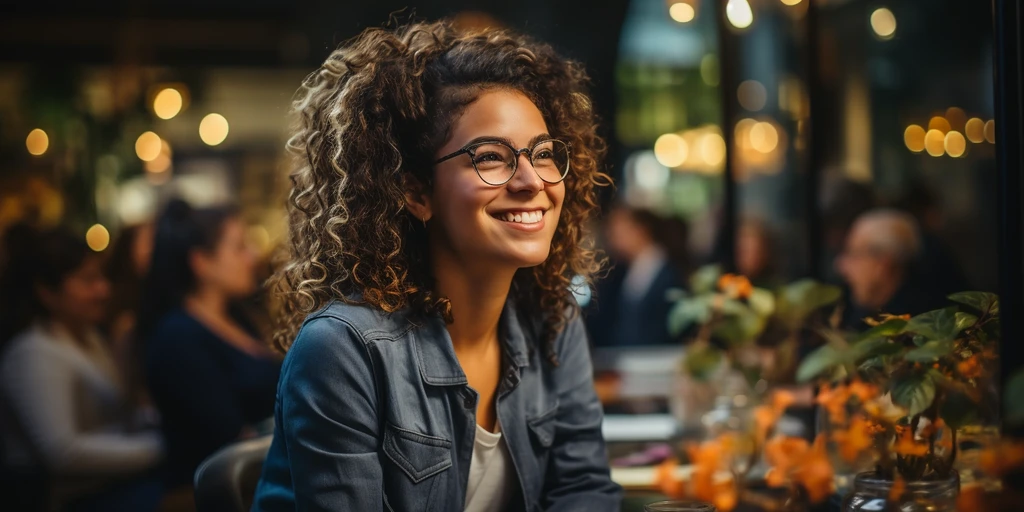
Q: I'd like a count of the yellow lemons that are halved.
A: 0